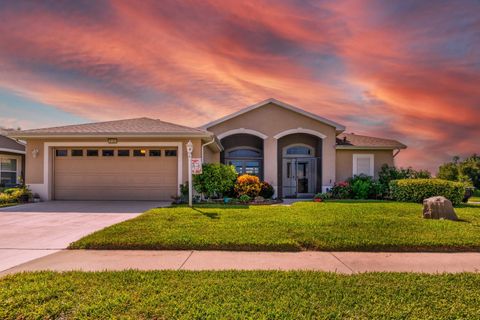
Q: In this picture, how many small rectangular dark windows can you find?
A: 8